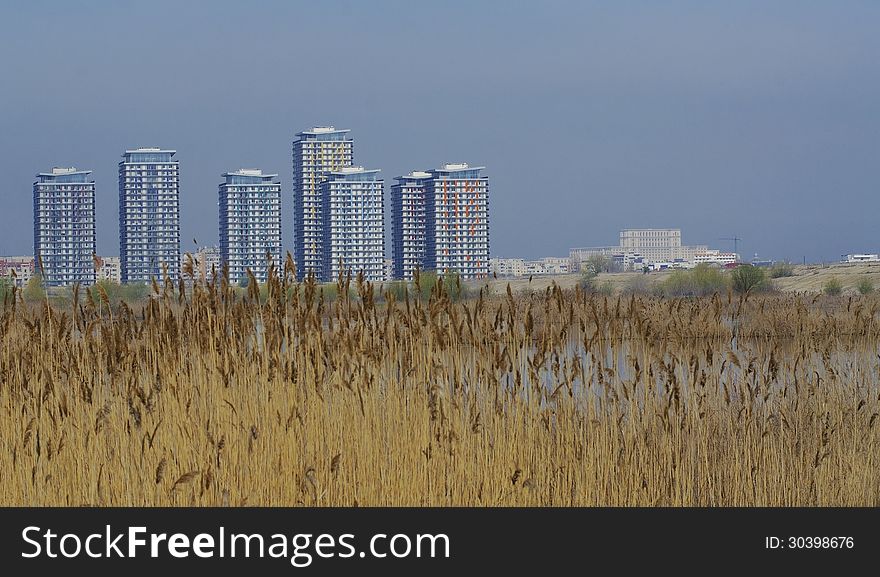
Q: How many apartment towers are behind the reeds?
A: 7